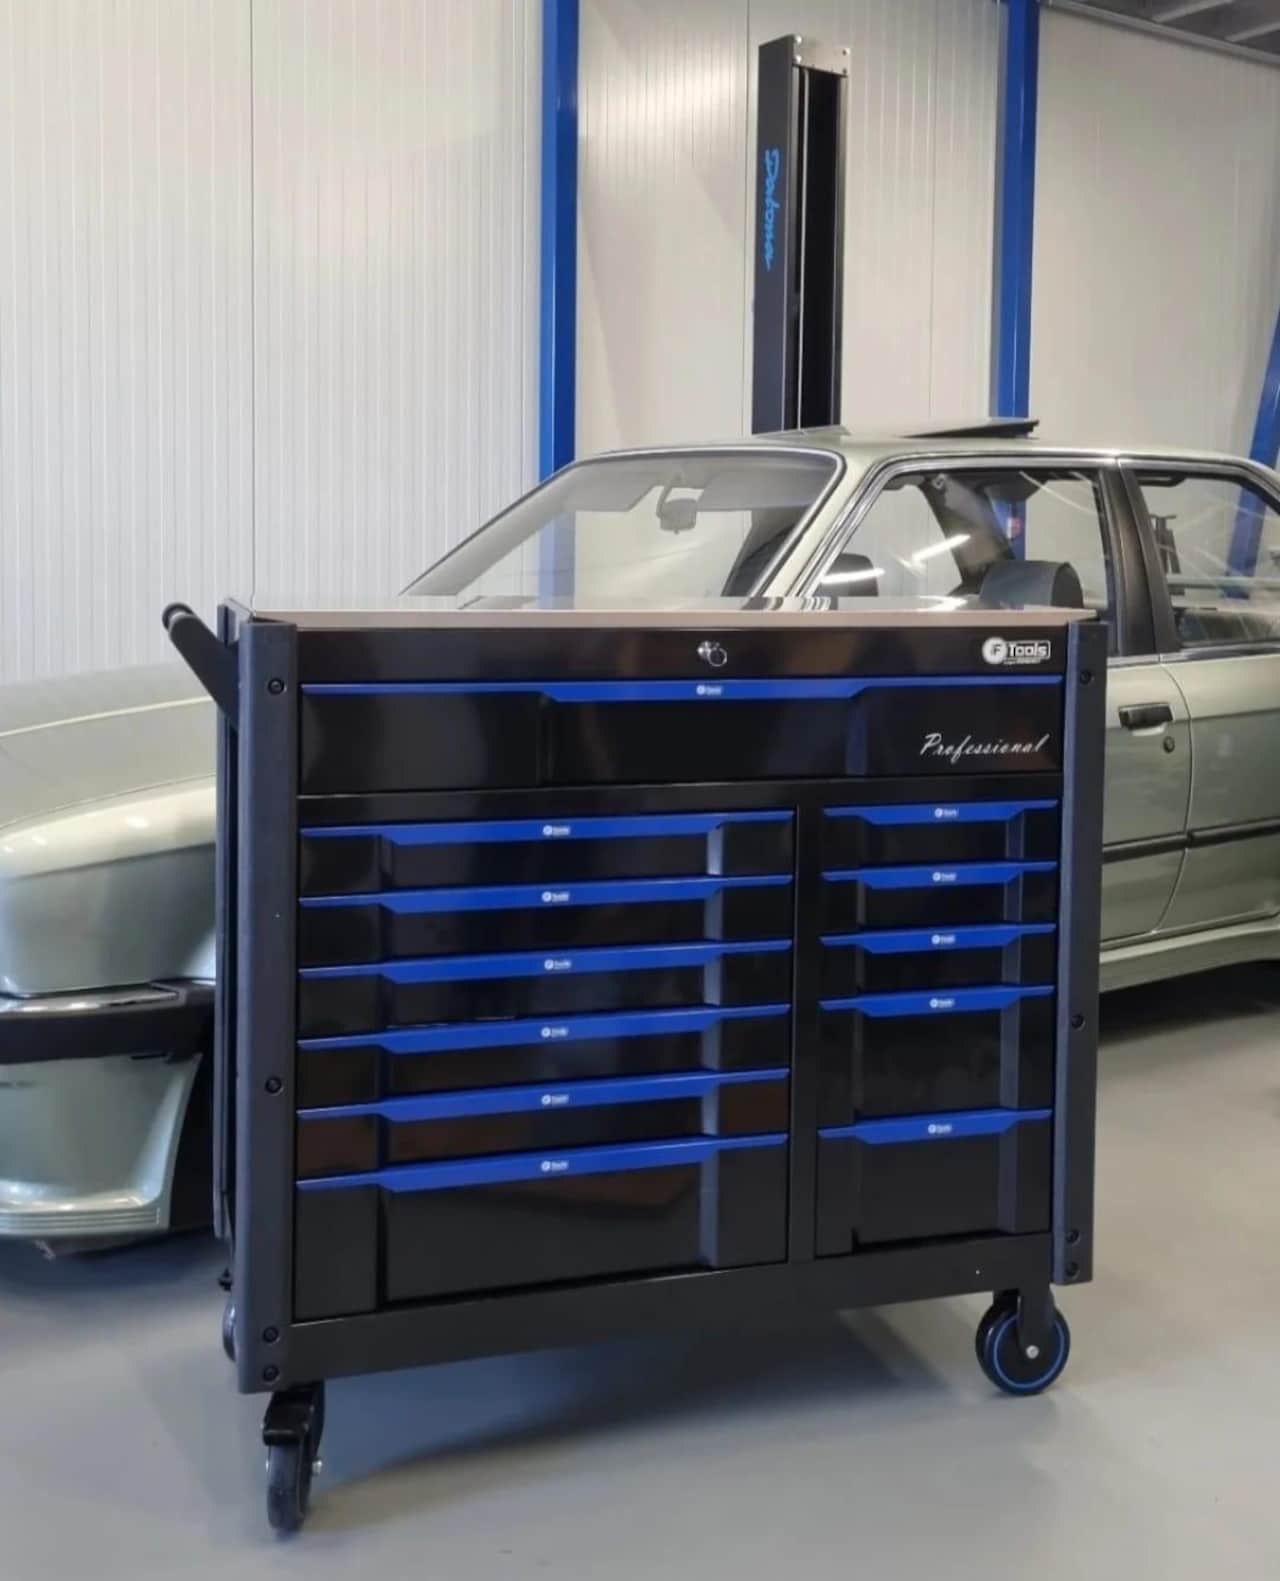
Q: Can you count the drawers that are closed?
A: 12